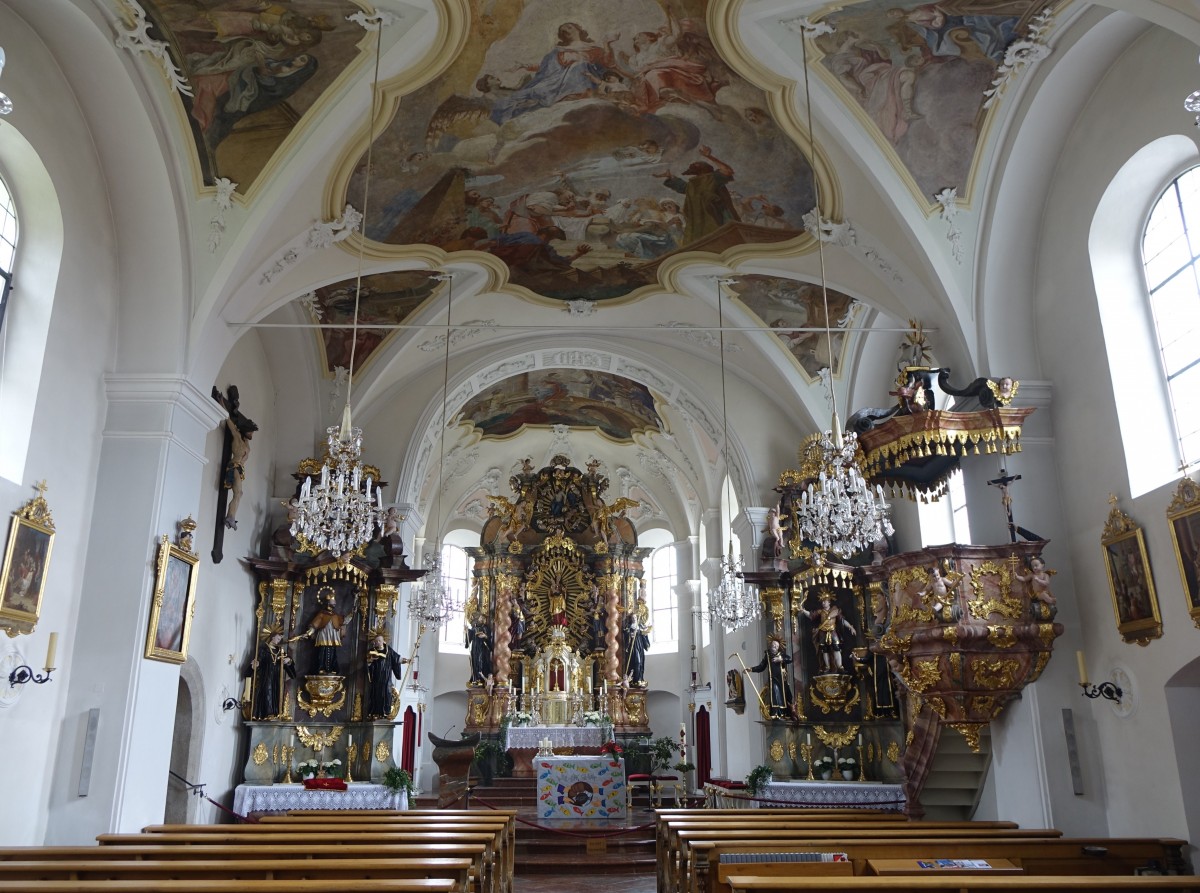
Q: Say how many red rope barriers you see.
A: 3